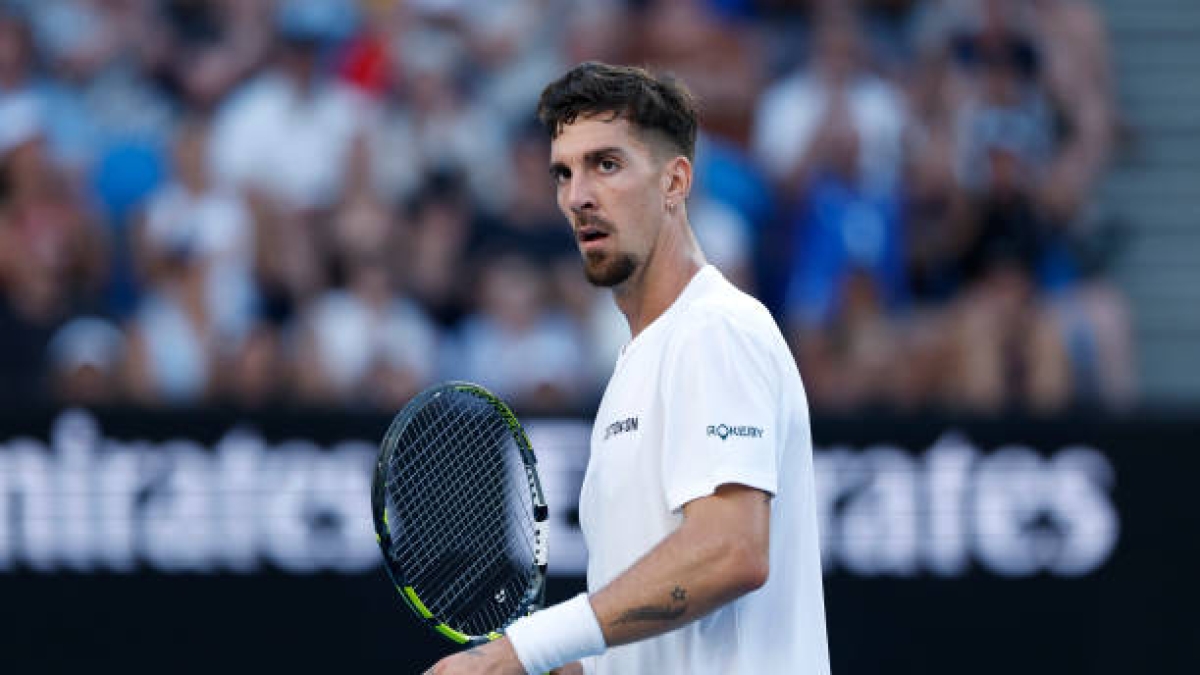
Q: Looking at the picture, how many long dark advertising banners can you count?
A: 1